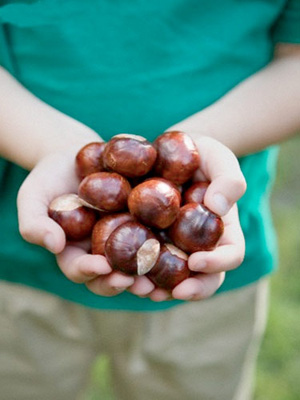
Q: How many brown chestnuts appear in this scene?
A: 11